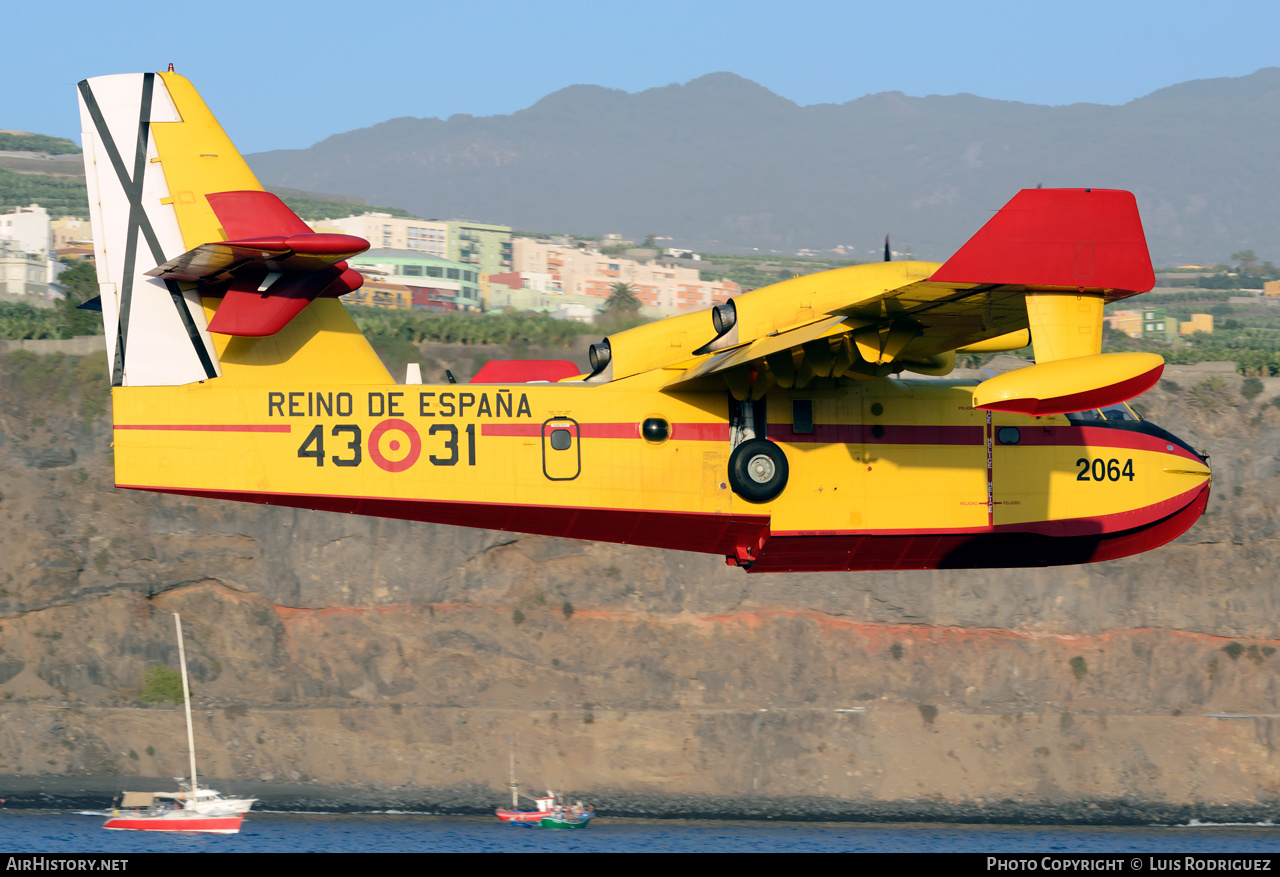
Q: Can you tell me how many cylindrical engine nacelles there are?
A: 2